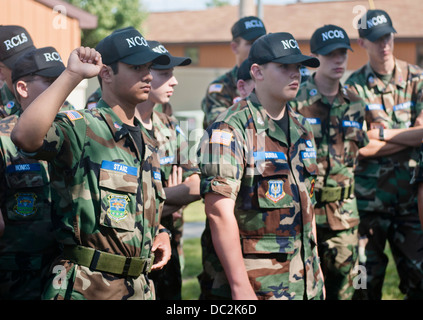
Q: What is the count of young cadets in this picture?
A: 9